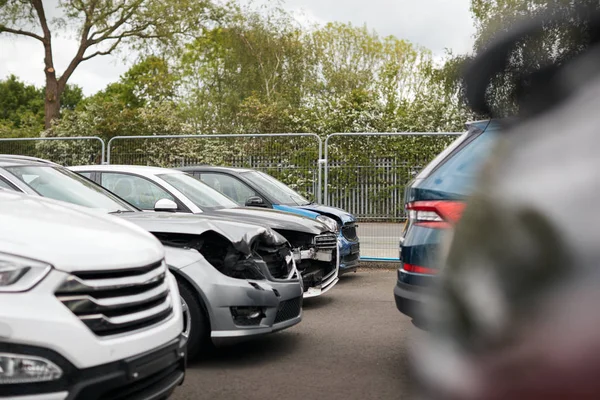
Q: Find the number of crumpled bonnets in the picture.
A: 3